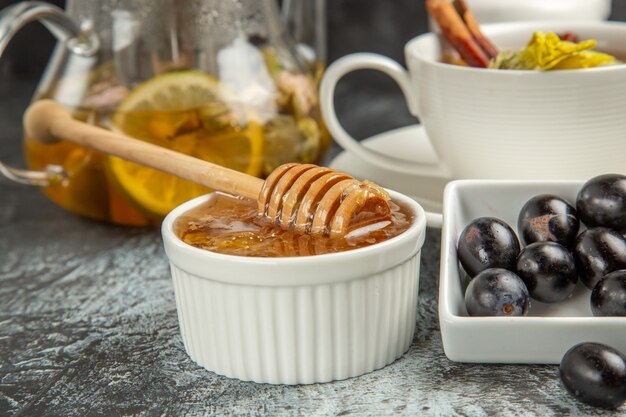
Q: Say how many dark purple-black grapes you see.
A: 8